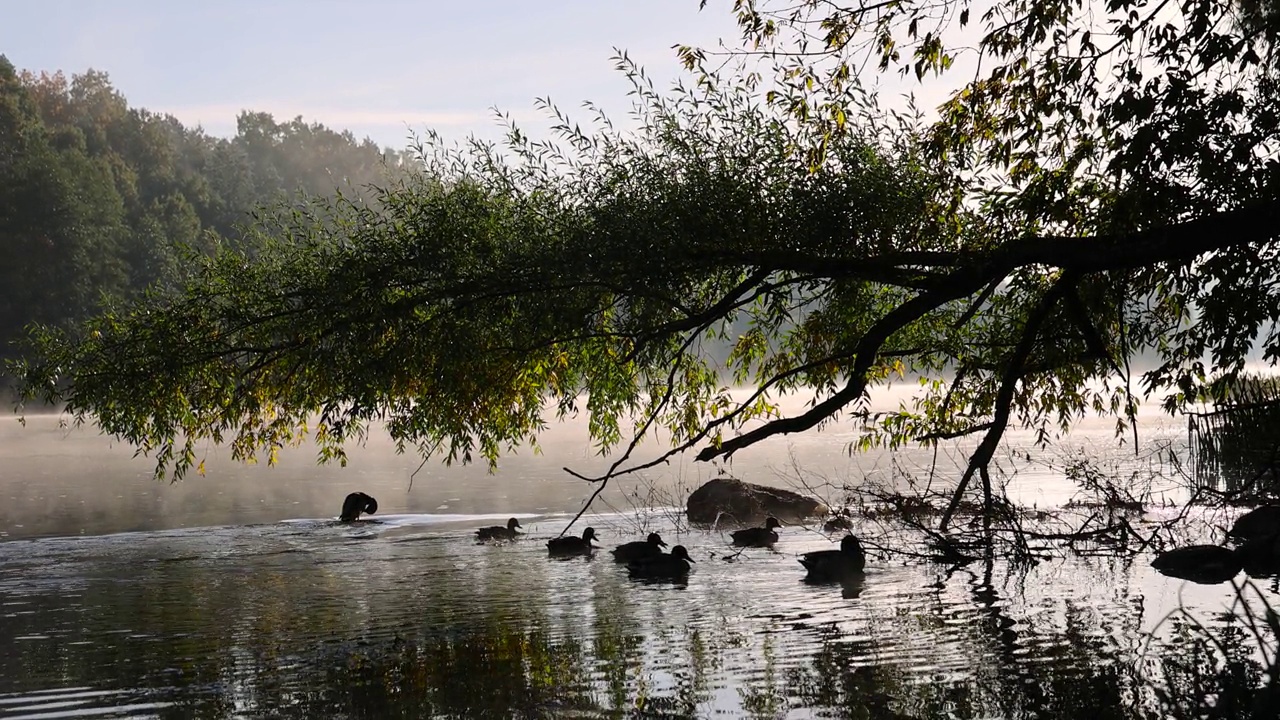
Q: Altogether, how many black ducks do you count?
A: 7